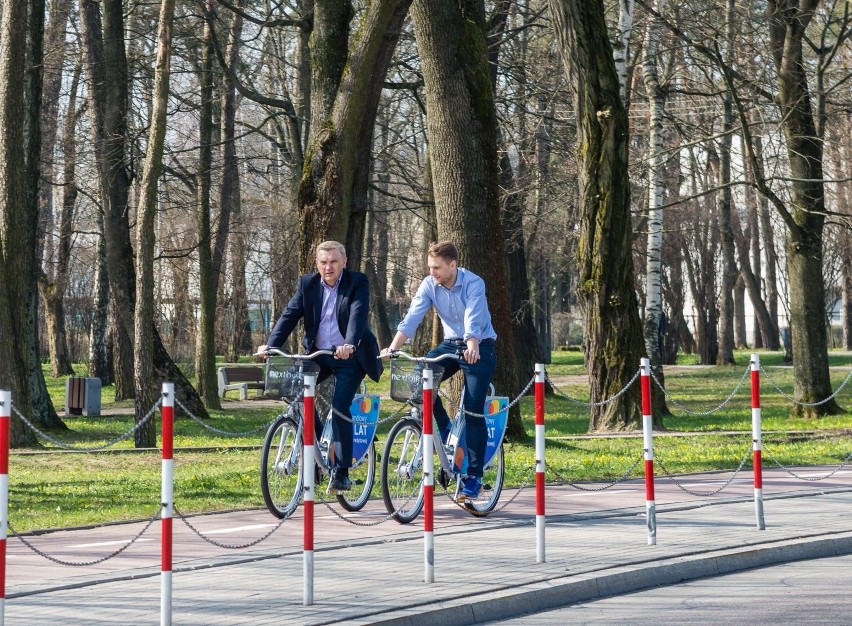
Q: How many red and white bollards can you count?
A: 7